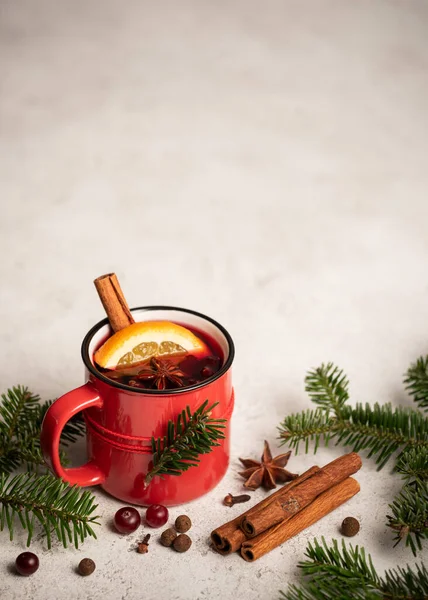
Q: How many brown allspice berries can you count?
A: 5